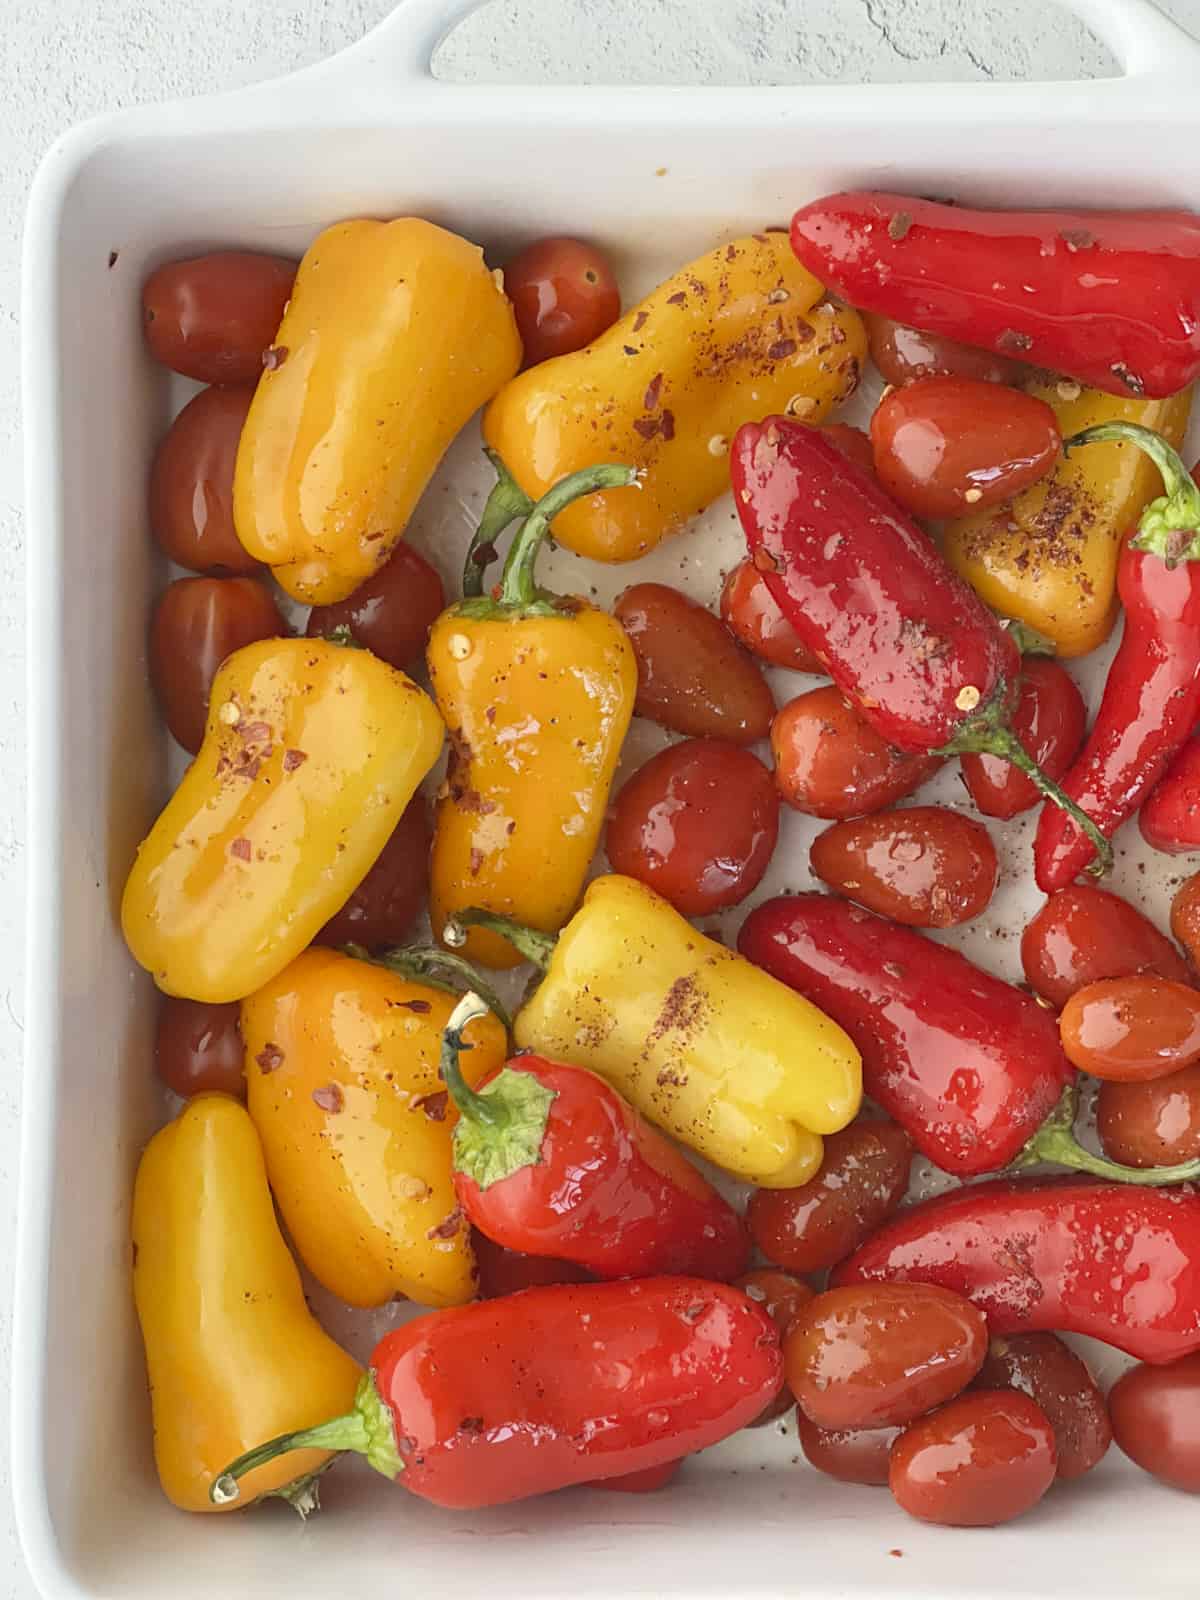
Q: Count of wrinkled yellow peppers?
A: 0